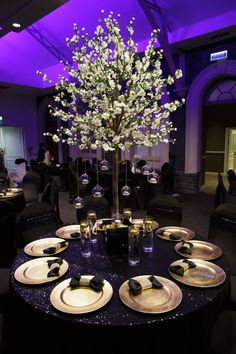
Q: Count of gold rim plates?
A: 10